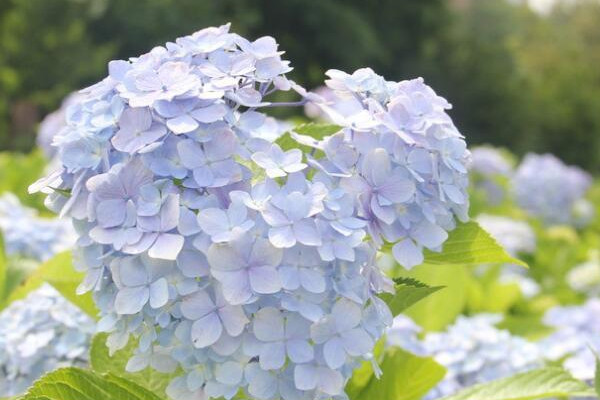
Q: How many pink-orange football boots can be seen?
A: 0